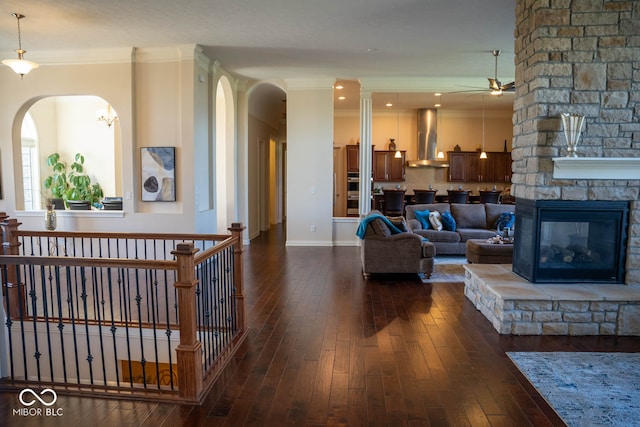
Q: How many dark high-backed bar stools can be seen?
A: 4